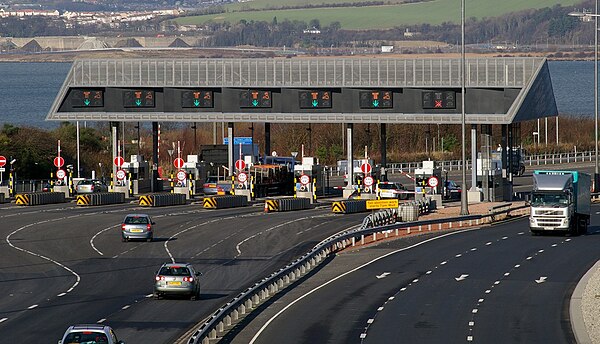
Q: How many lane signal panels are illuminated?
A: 7